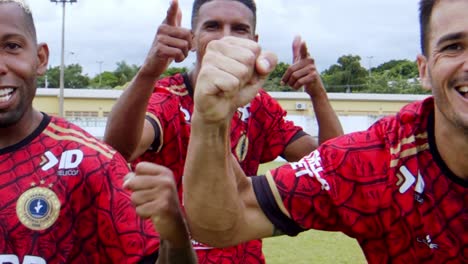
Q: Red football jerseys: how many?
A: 3